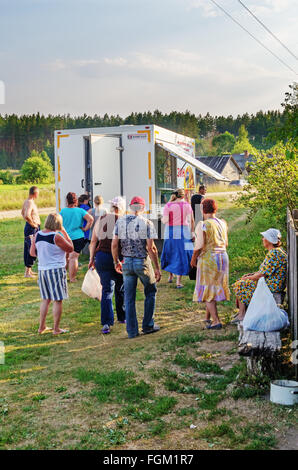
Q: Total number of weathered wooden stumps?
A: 1